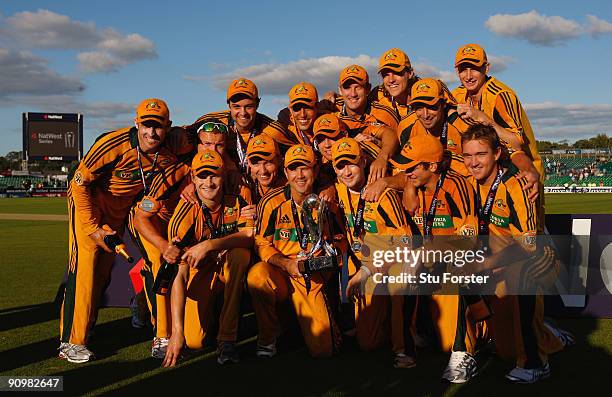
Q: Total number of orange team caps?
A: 13